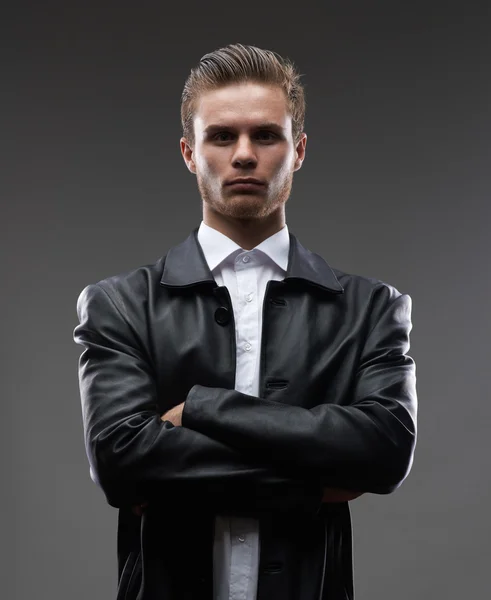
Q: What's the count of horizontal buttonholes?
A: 3